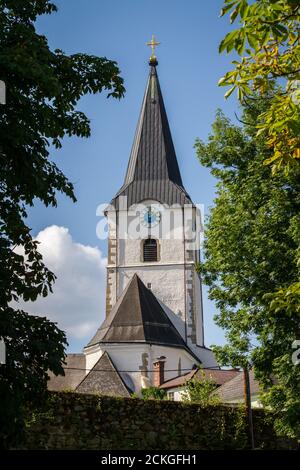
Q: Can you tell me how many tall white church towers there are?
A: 1